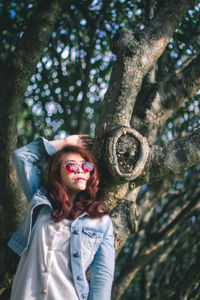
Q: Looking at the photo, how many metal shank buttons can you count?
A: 5